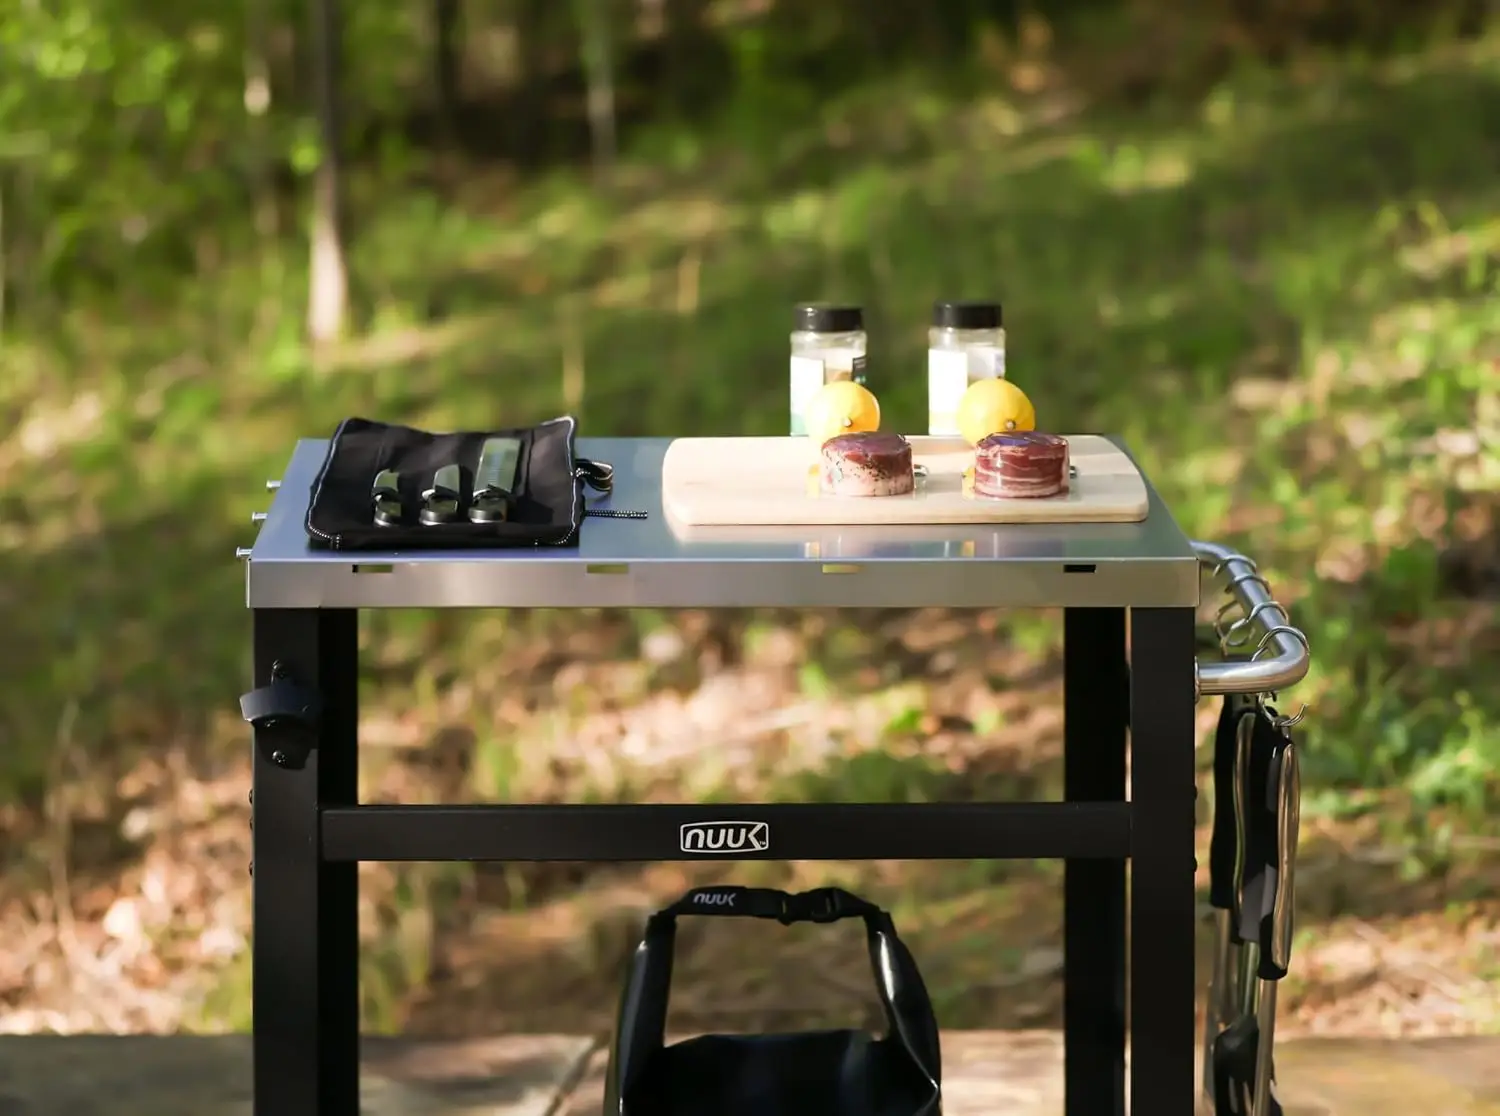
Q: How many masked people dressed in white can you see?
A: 0